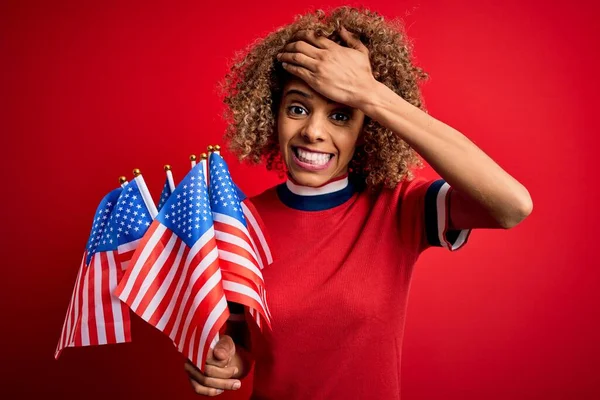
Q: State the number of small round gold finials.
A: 7